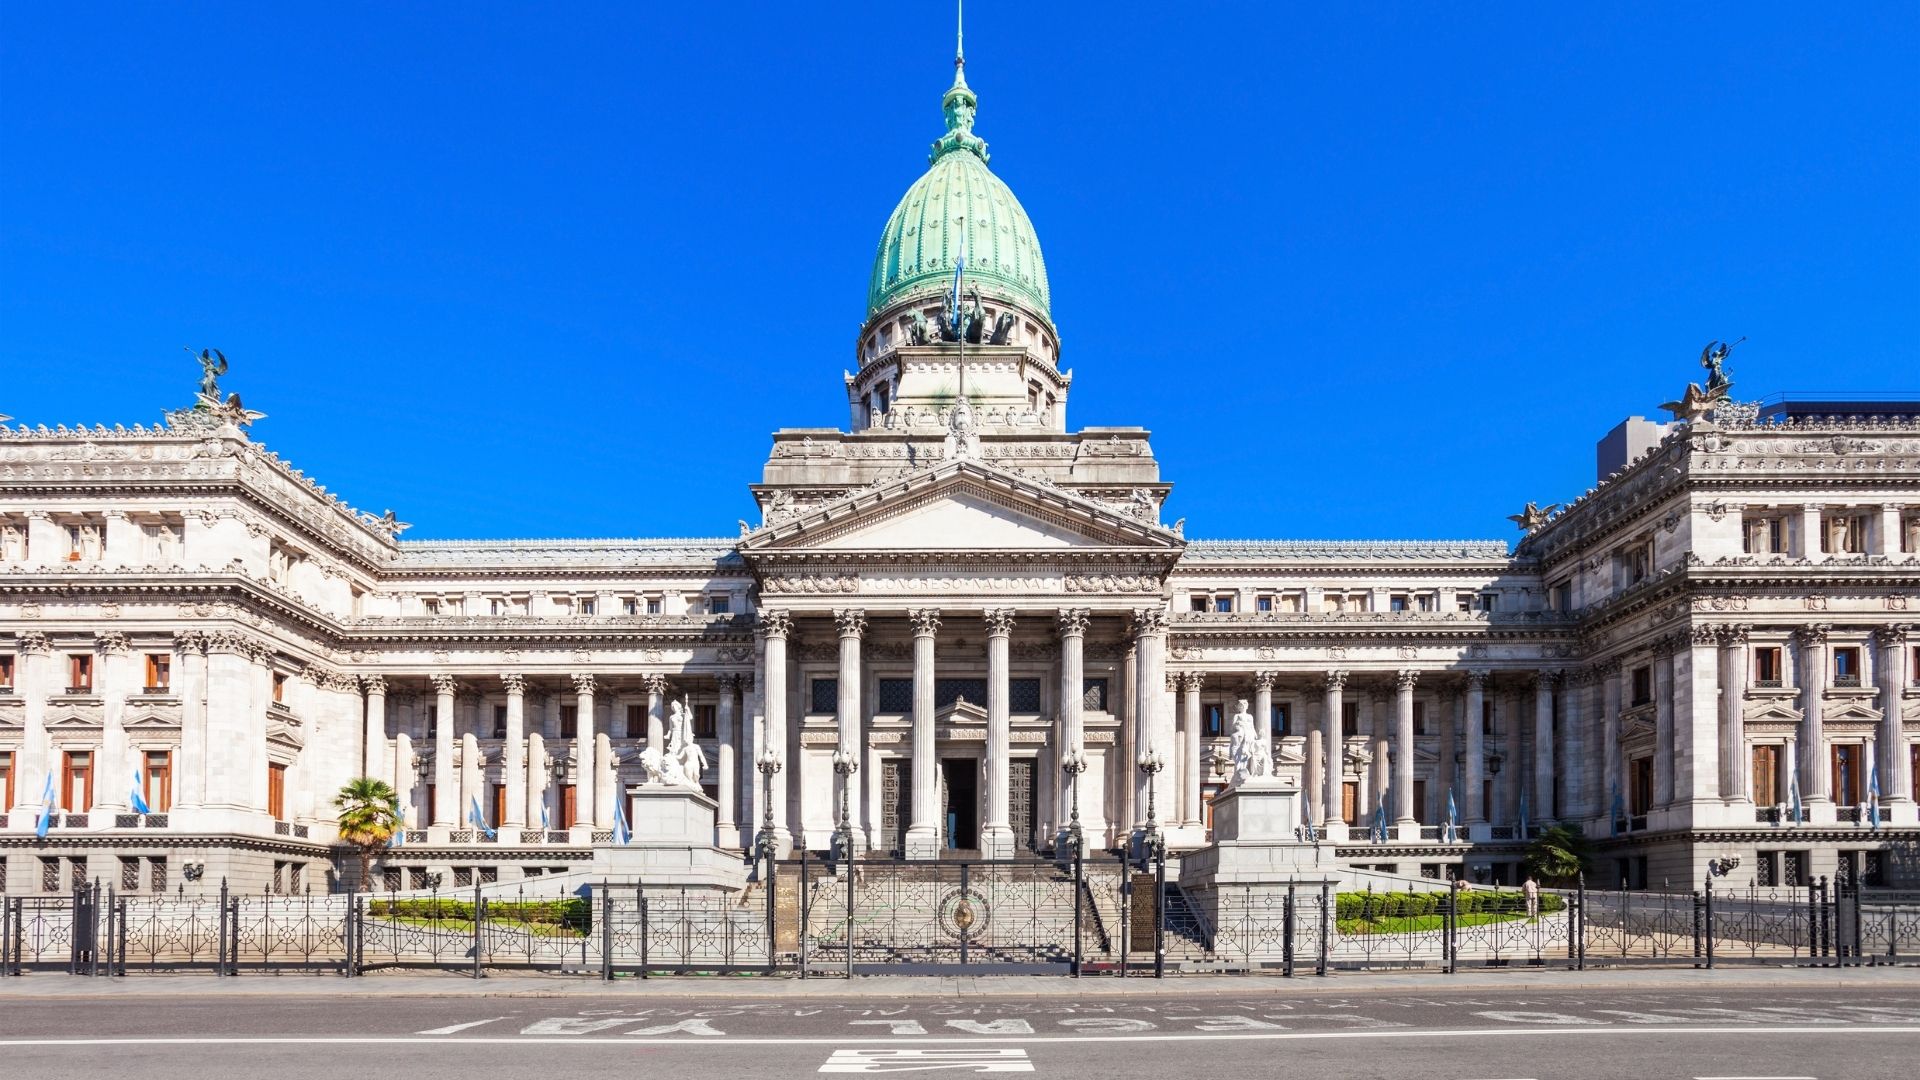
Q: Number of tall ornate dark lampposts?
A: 4